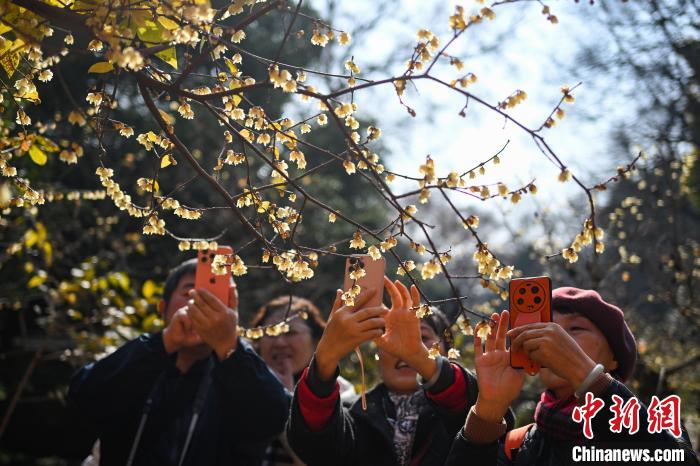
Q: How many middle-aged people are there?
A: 4